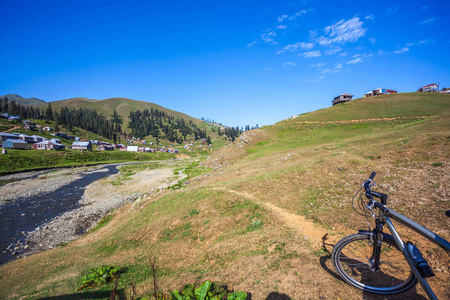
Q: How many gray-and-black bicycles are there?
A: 1